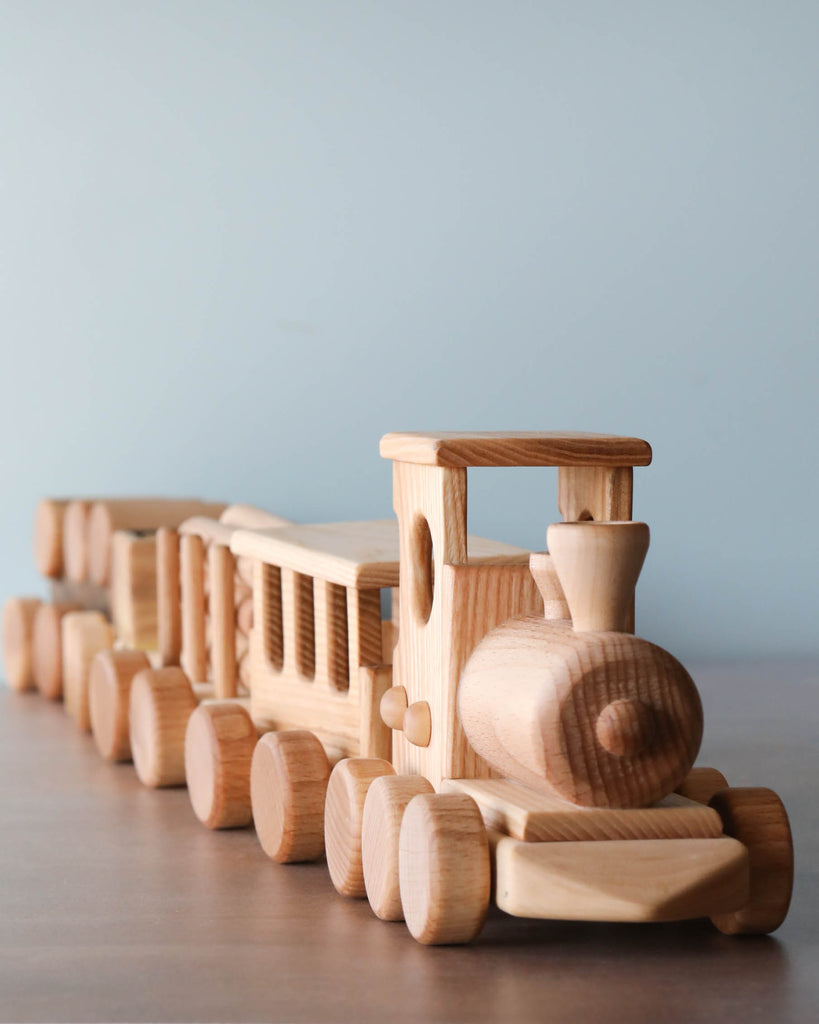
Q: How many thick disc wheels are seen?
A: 12